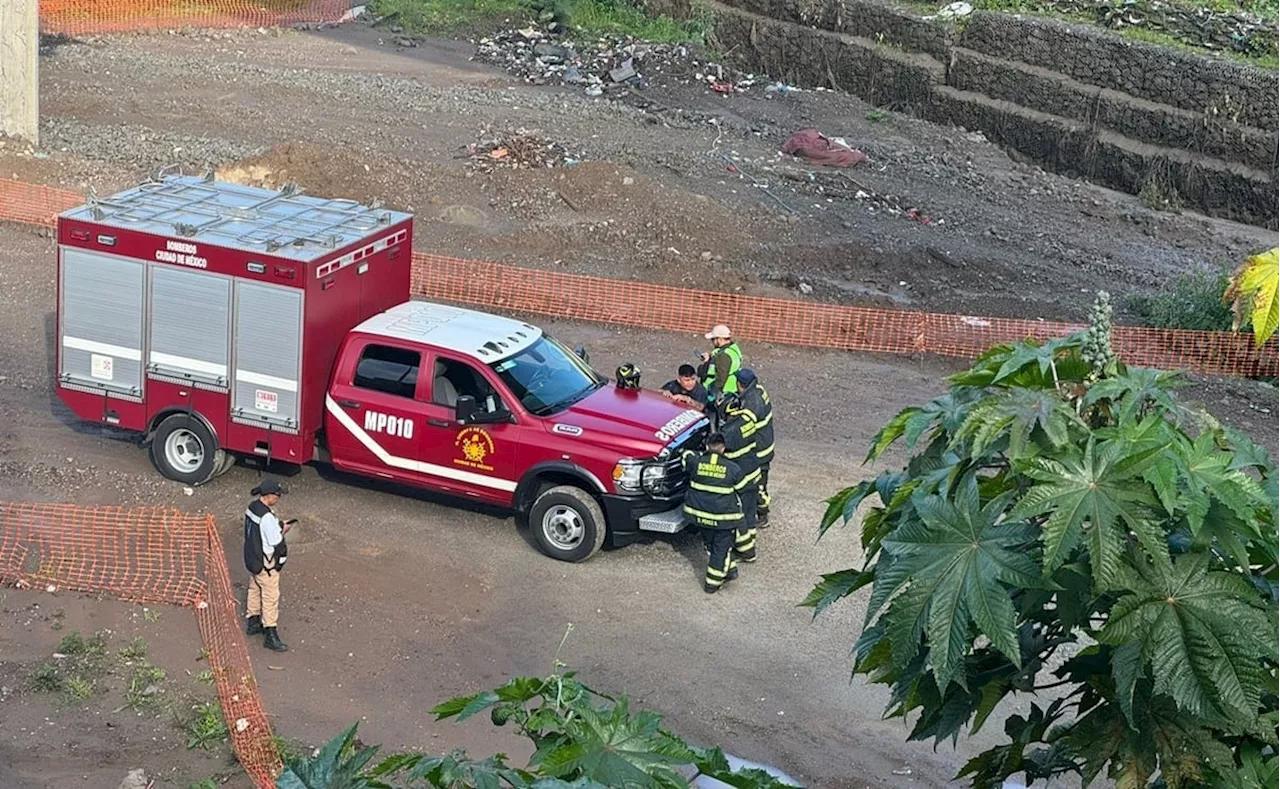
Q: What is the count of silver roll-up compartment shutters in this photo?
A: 3